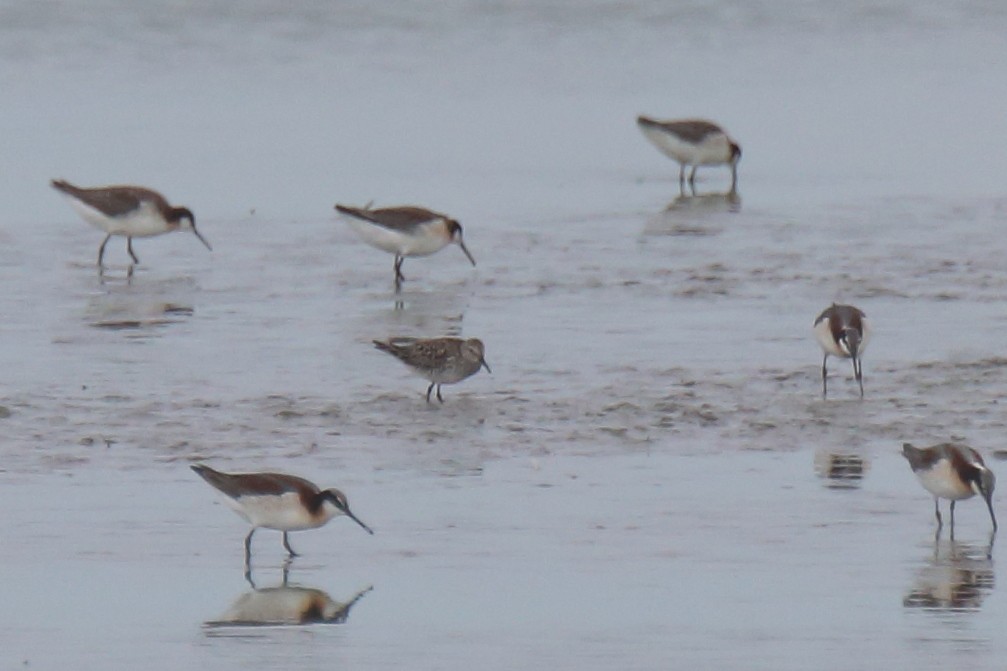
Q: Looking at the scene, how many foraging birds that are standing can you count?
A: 7